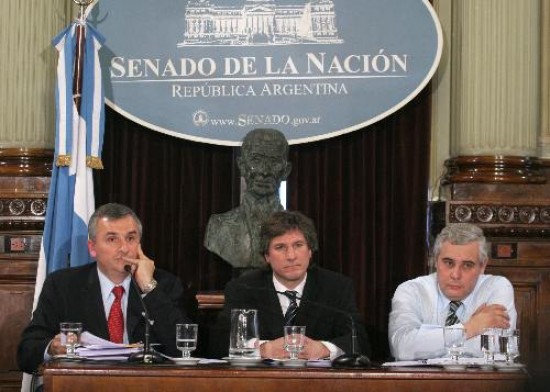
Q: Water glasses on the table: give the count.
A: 6